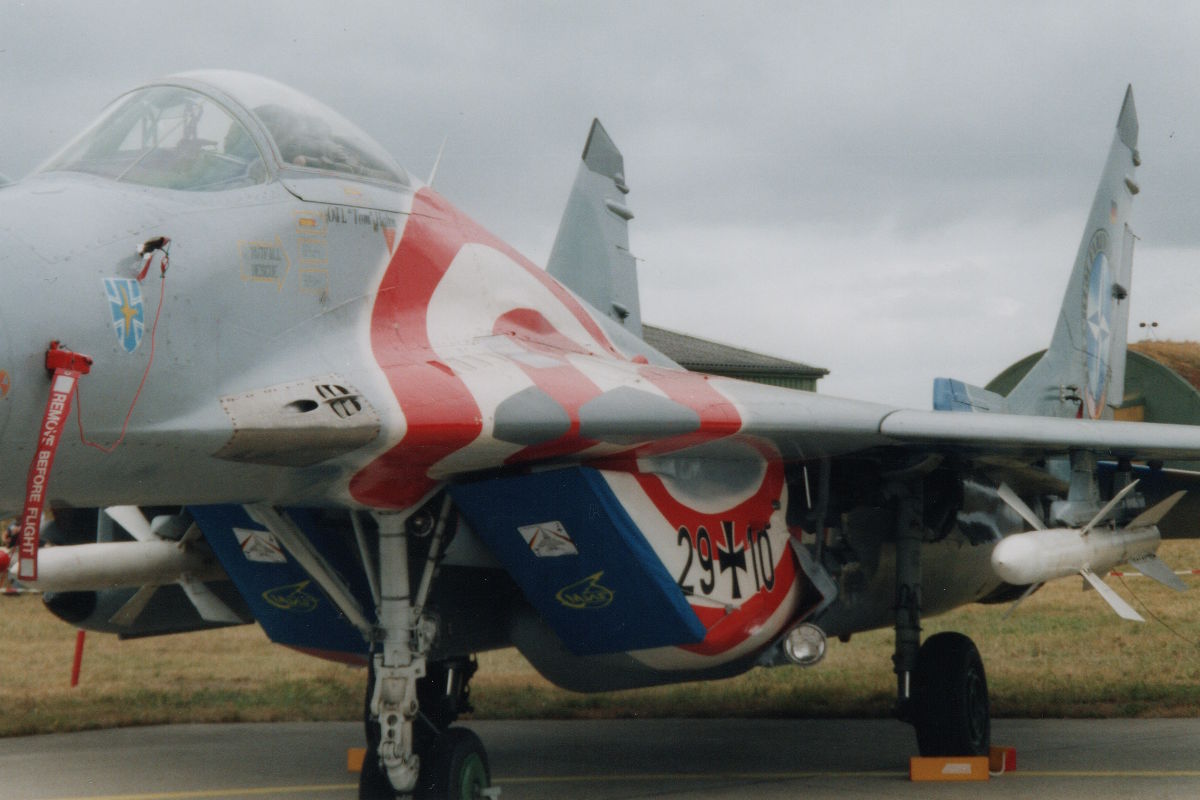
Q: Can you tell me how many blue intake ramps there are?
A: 2